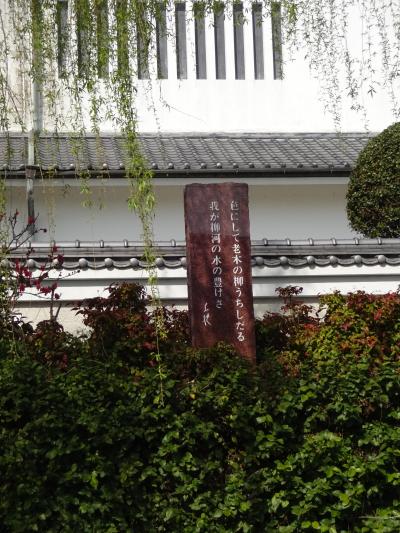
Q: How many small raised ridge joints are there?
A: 13